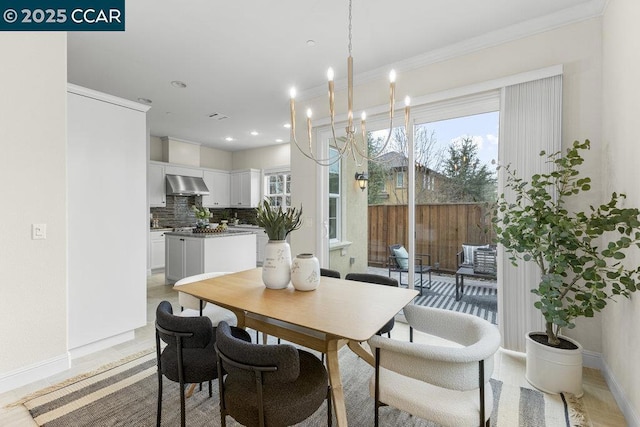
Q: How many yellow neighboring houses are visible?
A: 1